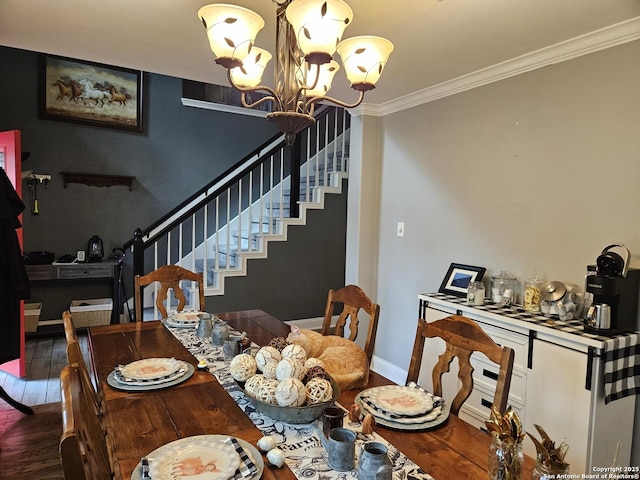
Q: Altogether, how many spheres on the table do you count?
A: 12